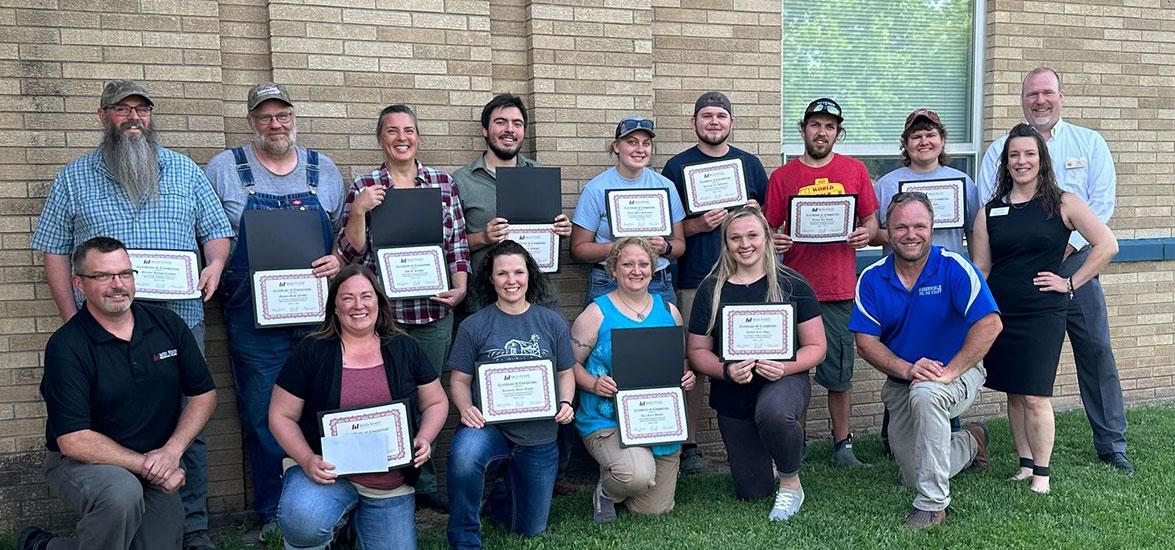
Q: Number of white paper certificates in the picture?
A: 12